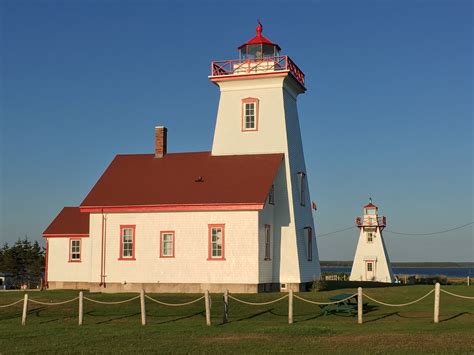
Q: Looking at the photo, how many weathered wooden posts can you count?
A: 8